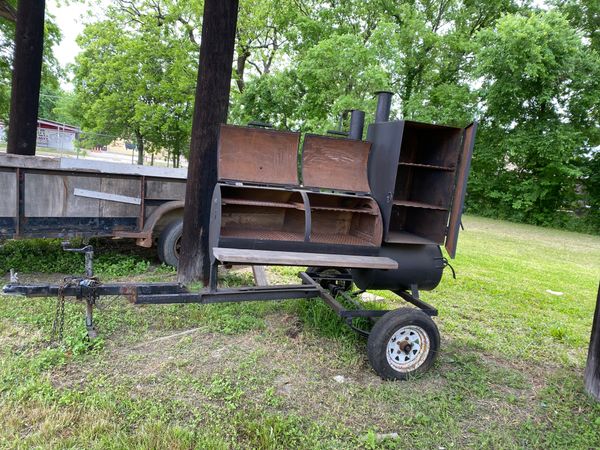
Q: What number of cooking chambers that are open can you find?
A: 3